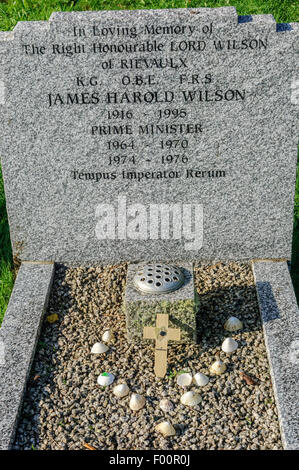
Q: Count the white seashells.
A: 13